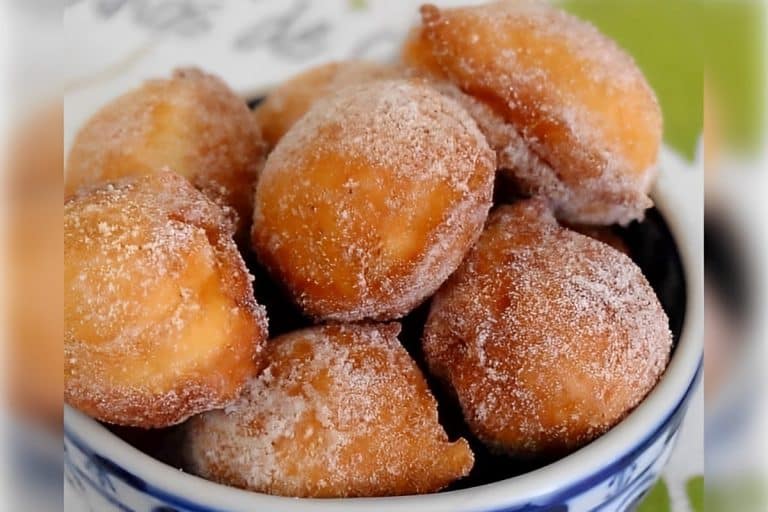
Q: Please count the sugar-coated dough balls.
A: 7